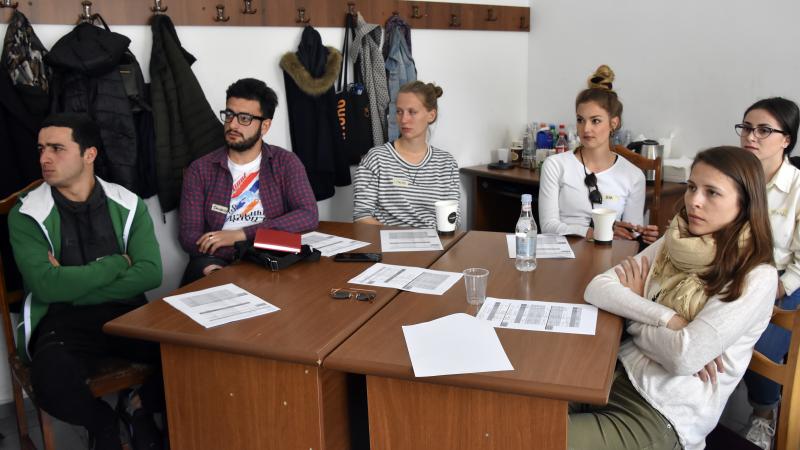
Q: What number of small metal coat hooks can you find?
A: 12